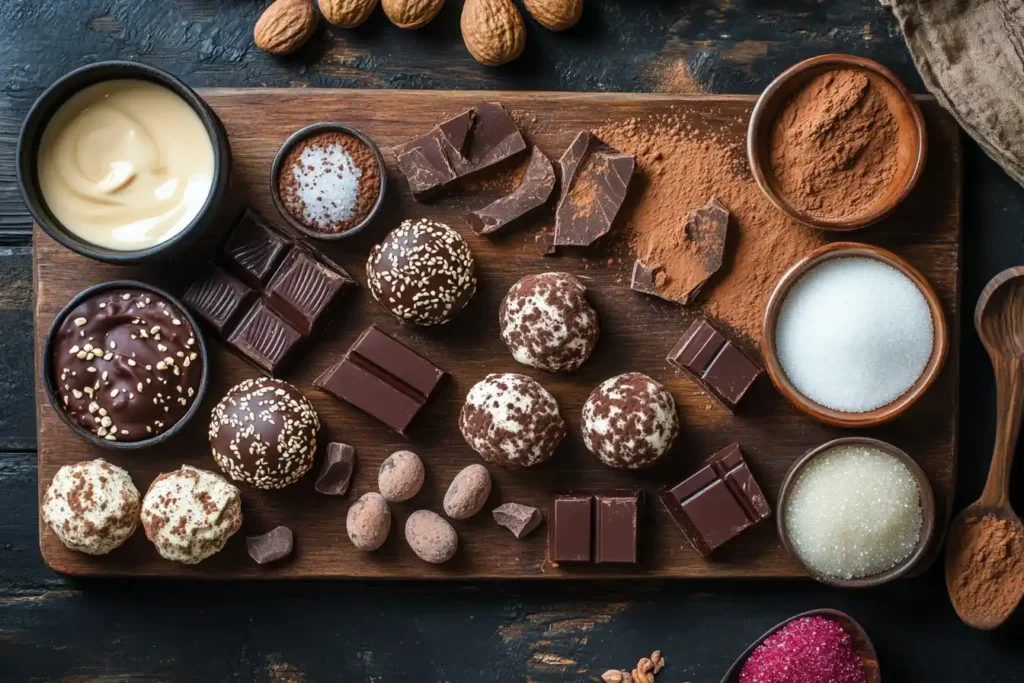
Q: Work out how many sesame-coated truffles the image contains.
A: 2